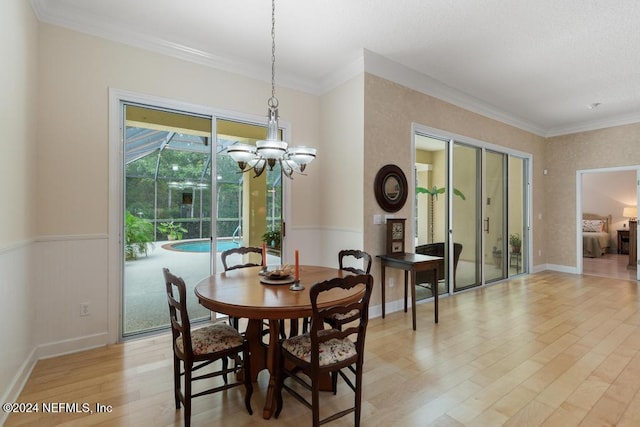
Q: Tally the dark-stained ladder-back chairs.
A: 4